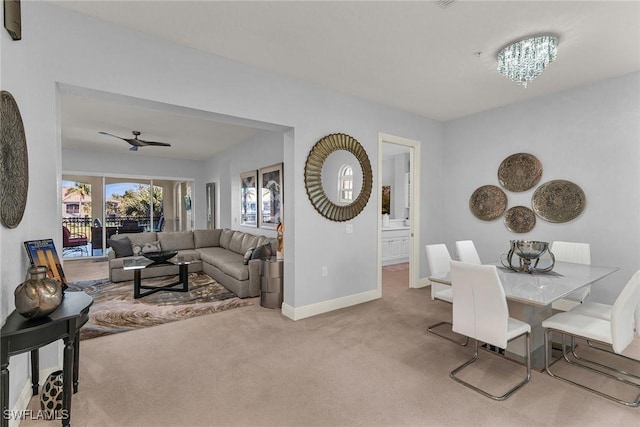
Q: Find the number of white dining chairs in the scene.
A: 6